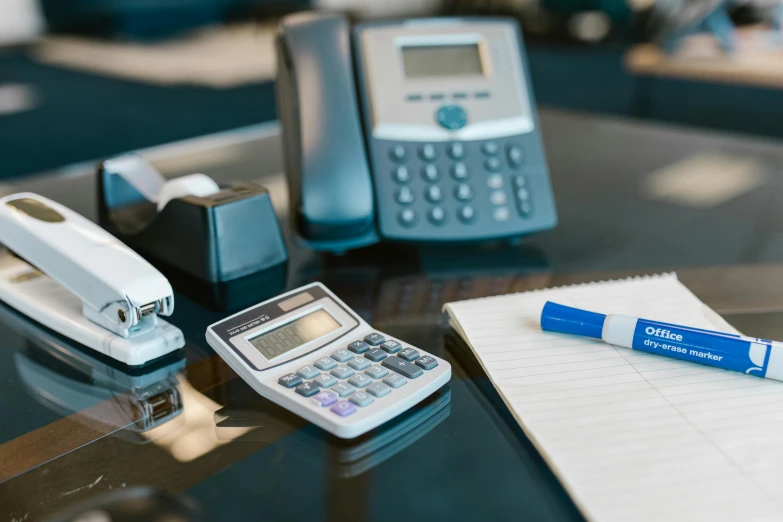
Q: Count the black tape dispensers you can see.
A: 1